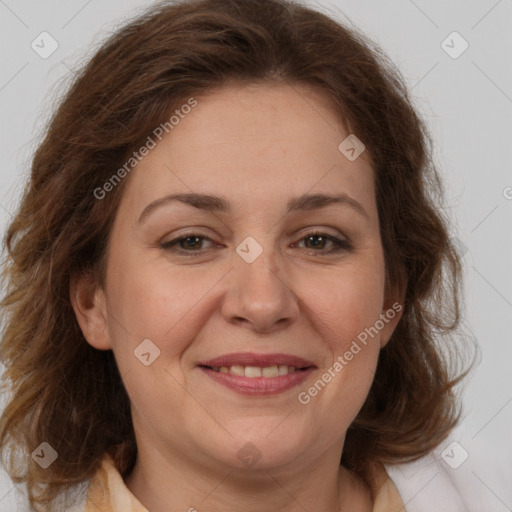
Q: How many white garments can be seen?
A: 1